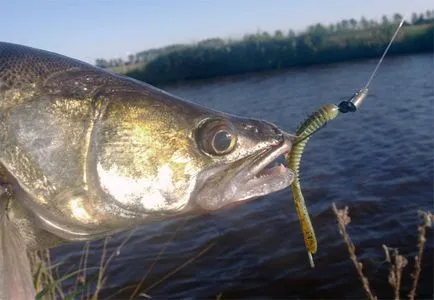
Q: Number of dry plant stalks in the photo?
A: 3